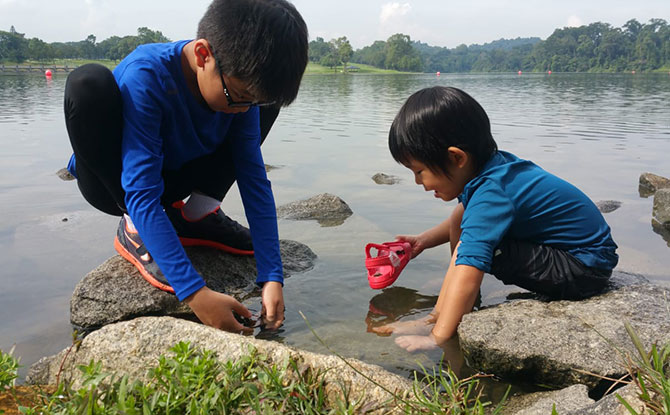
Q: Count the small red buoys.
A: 5